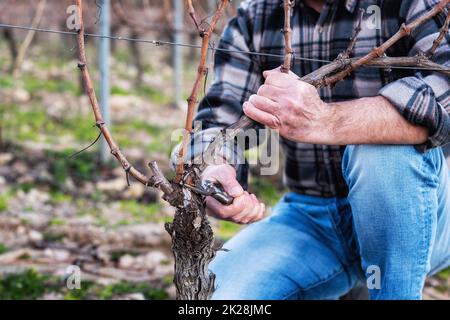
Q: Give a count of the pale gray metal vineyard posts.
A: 2